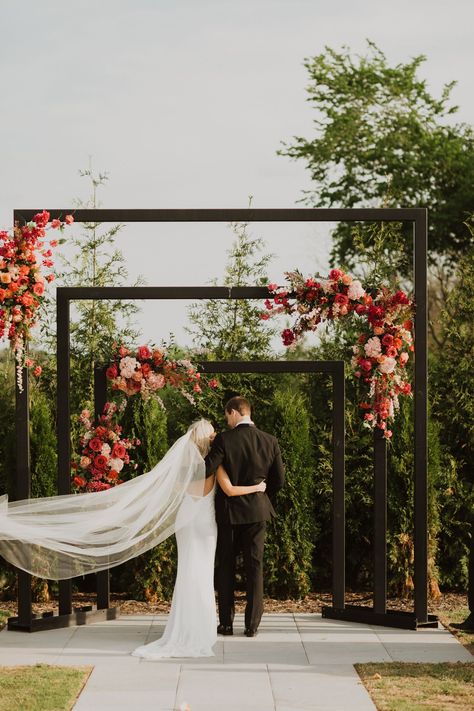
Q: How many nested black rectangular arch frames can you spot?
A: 3